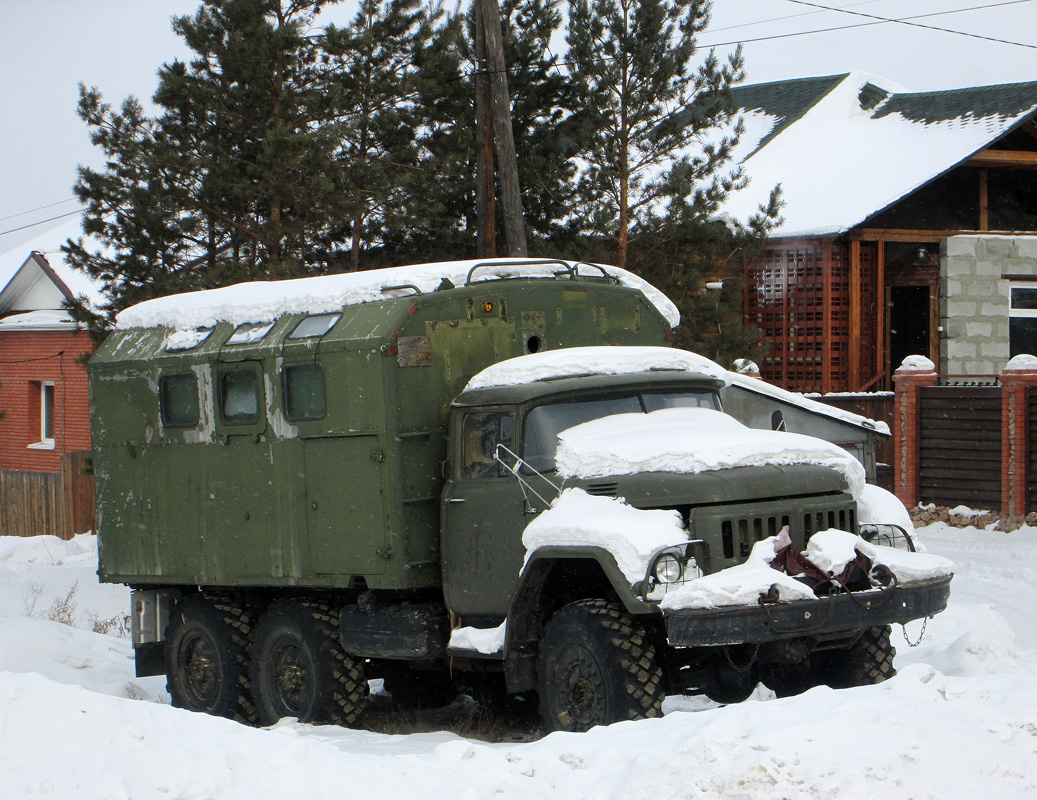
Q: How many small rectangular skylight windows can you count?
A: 3